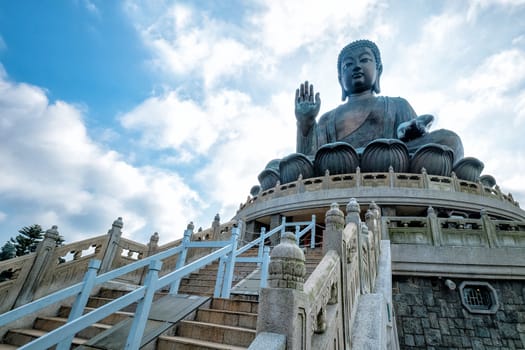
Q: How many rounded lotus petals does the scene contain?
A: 8